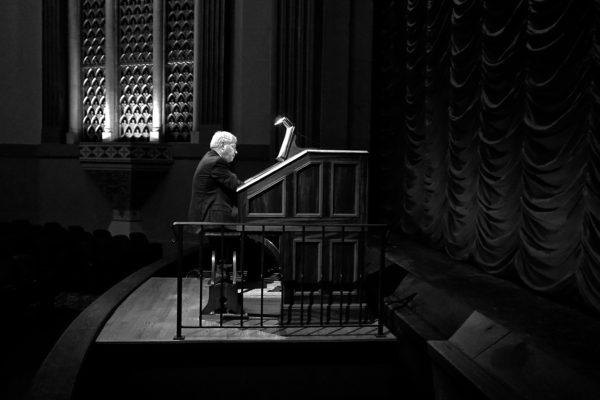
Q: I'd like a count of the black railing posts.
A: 11